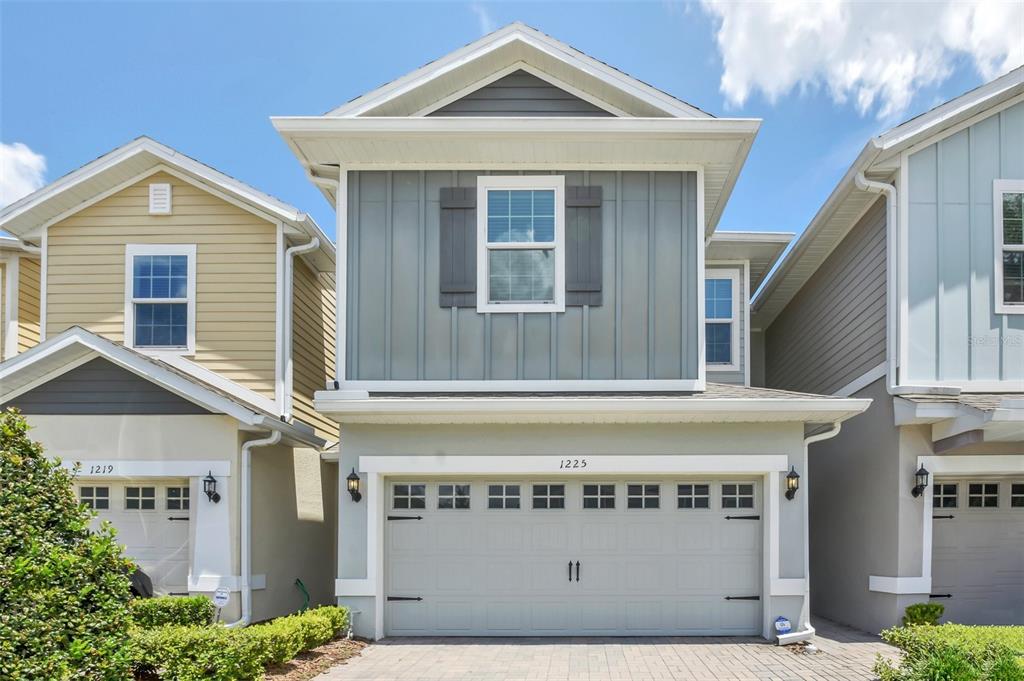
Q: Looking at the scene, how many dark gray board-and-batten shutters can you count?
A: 2